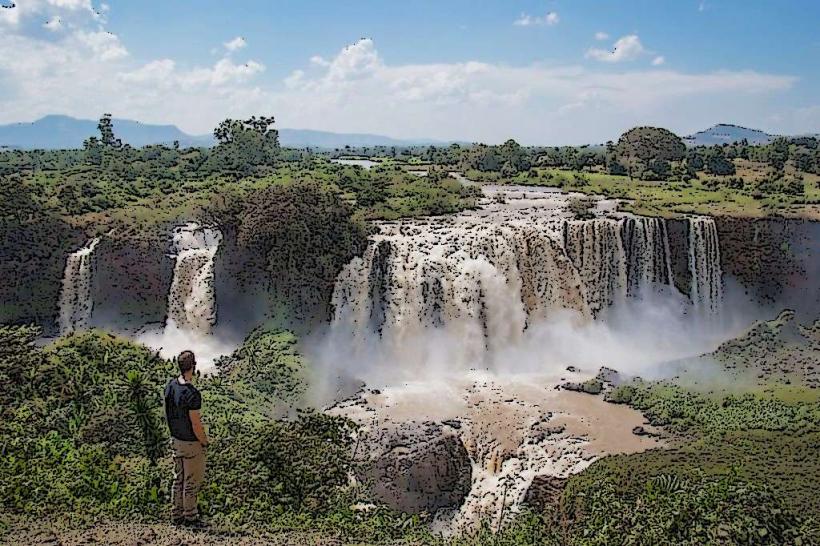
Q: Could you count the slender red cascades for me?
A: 0